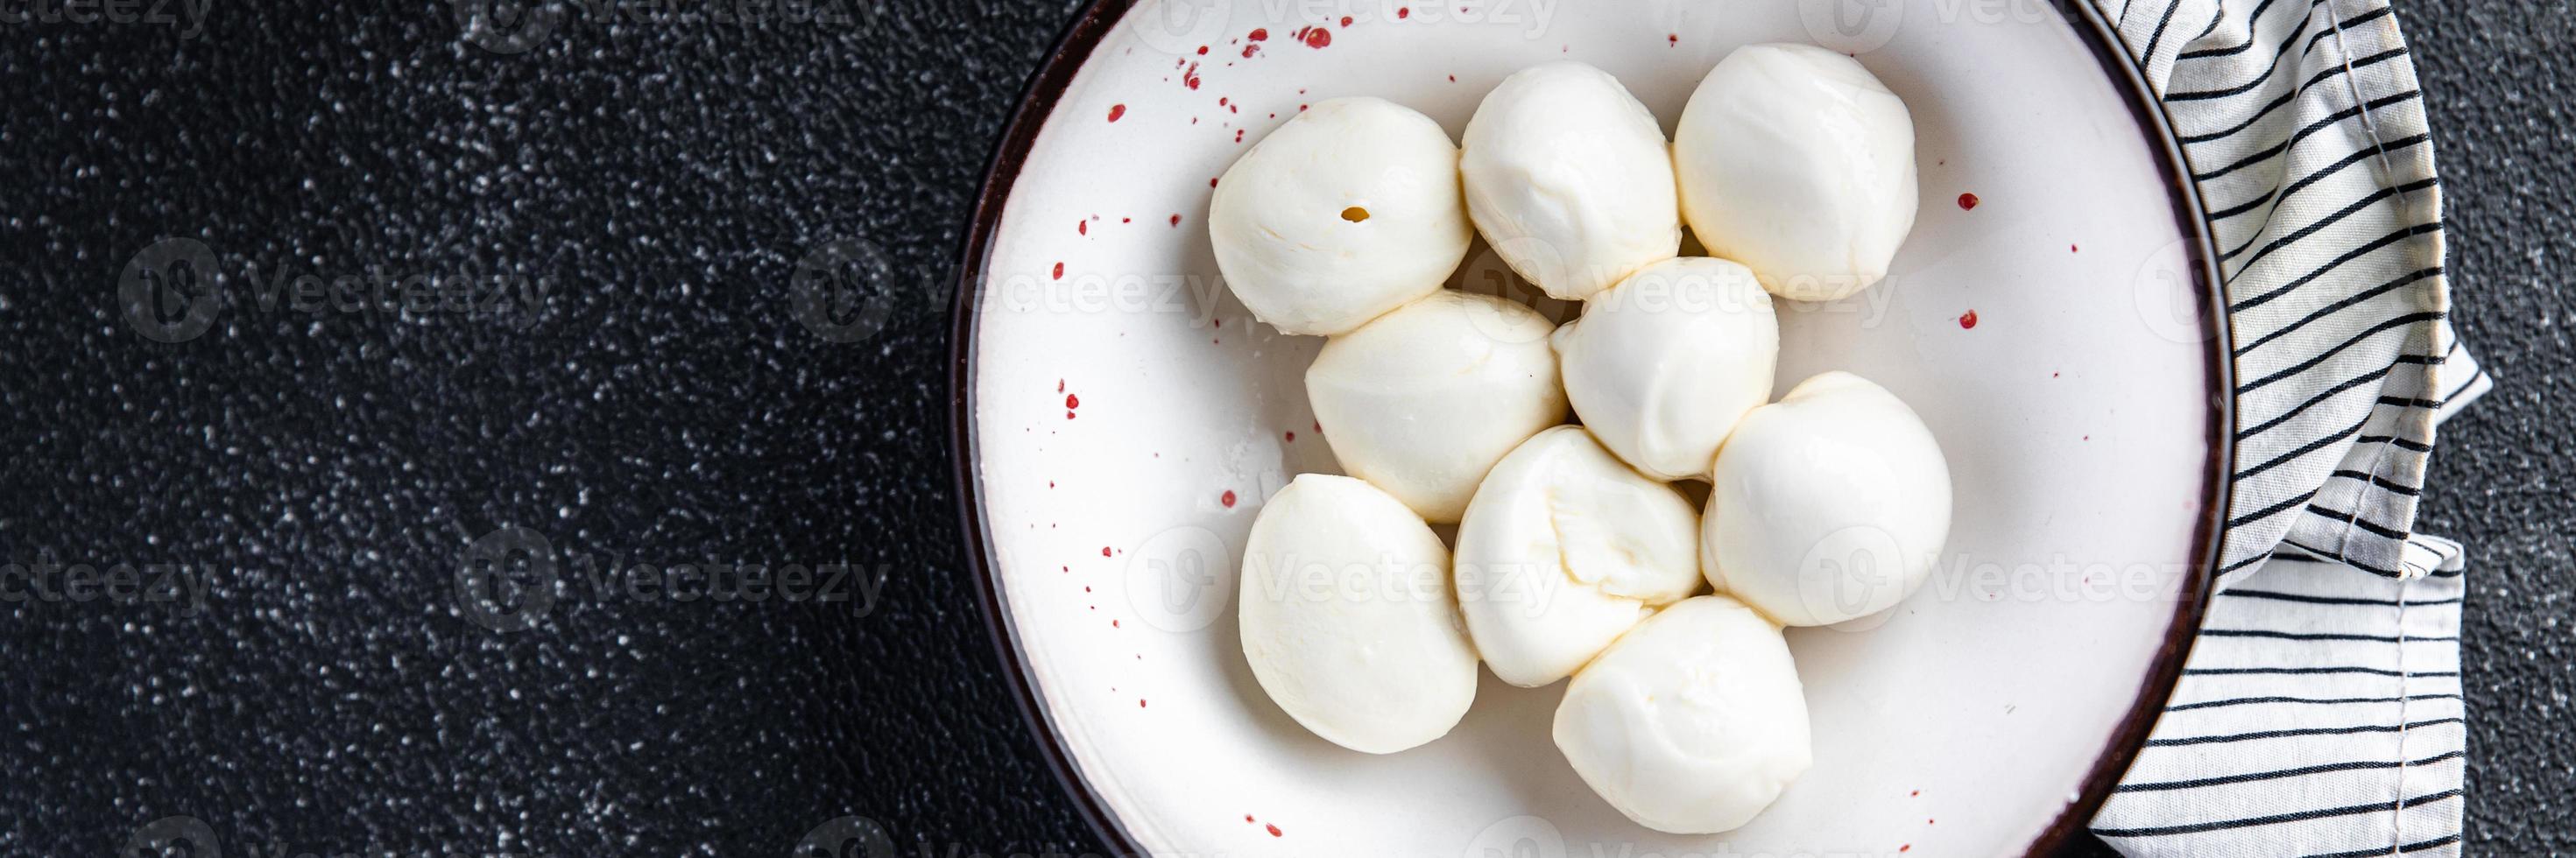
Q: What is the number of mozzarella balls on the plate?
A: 9